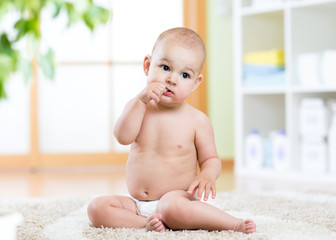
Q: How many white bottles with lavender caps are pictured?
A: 2